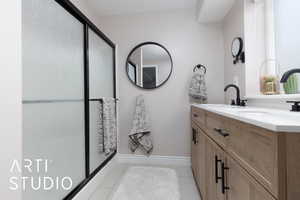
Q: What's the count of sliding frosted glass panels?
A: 2